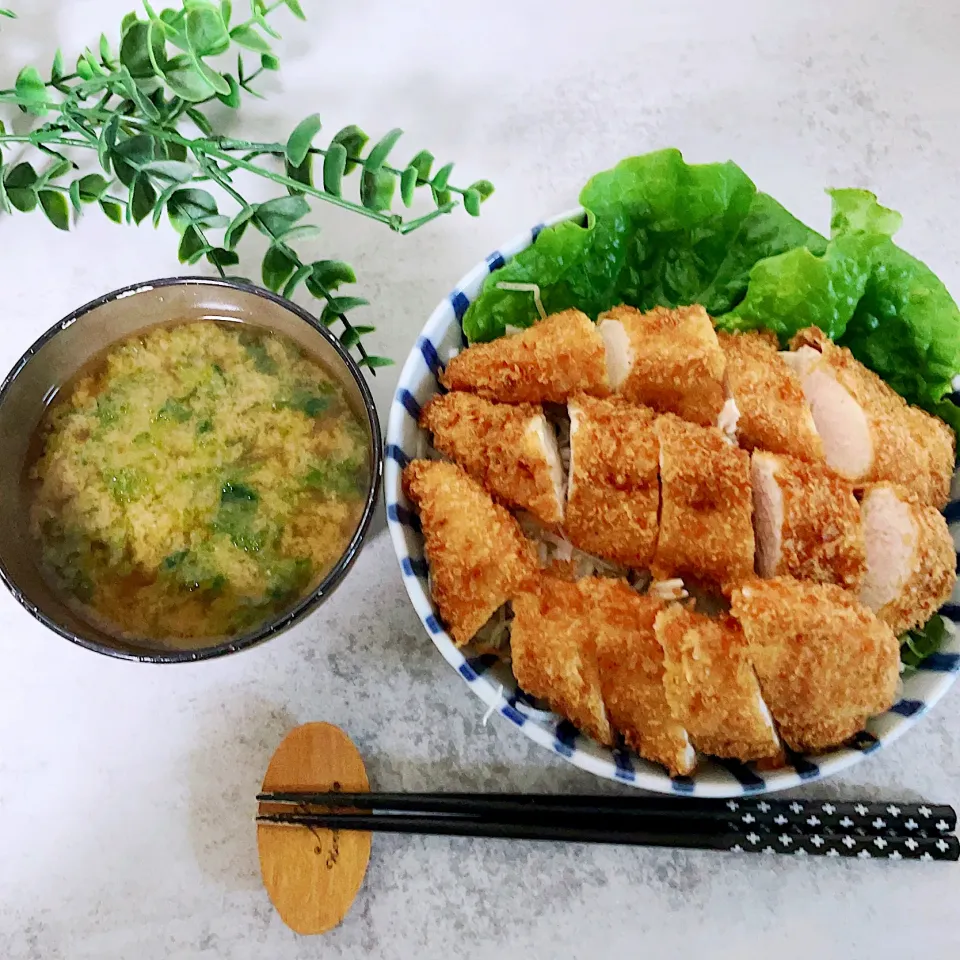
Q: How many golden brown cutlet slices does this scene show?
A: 14